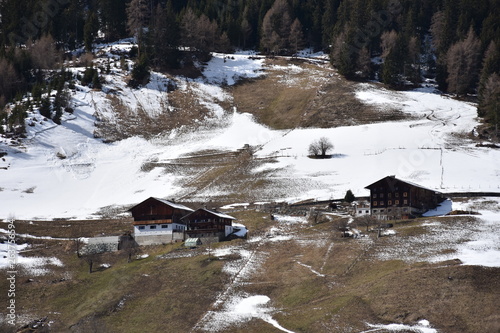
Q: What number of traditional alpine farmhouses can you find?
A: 3